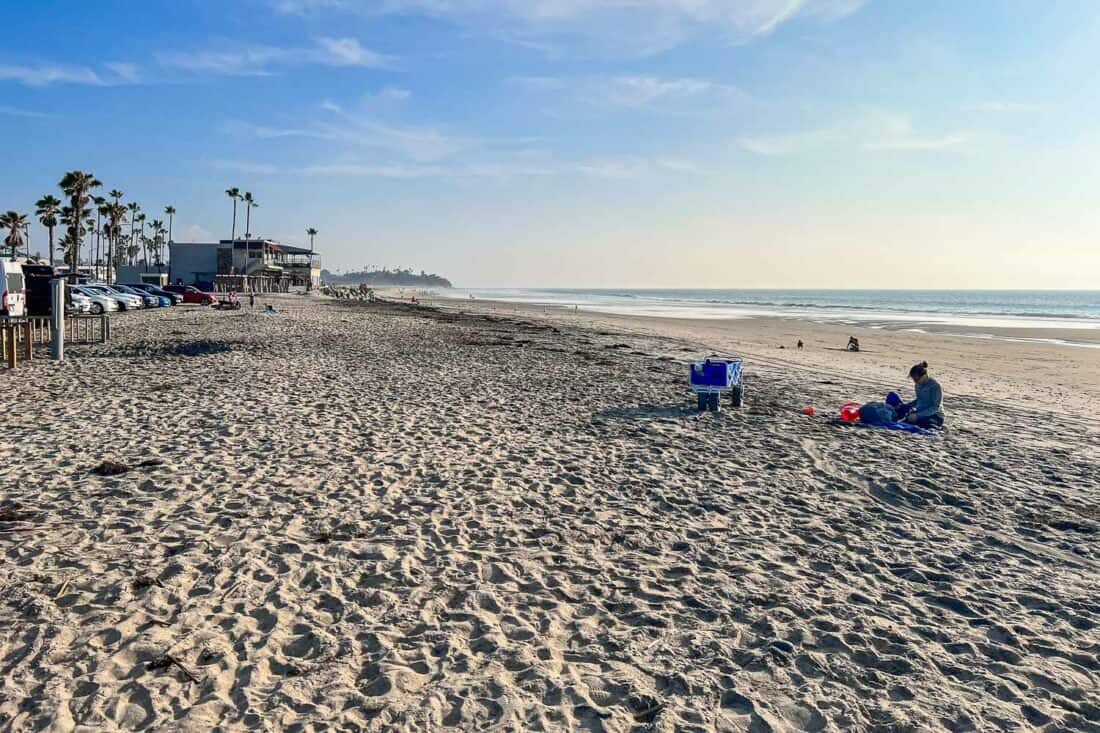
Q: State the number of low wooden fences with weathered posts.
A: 1